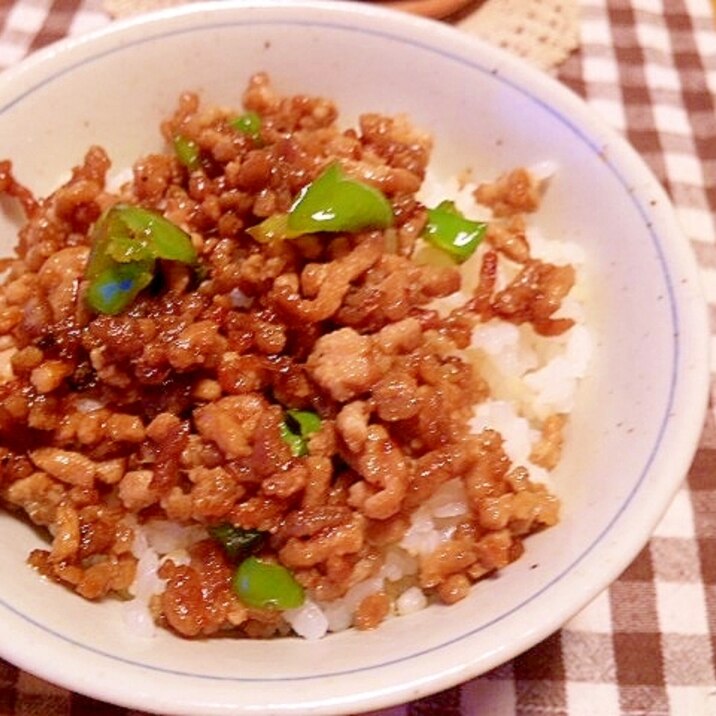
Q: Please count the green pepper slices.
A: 8